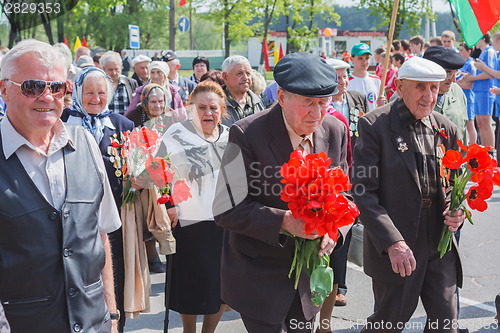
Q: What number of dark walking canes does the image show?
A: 1